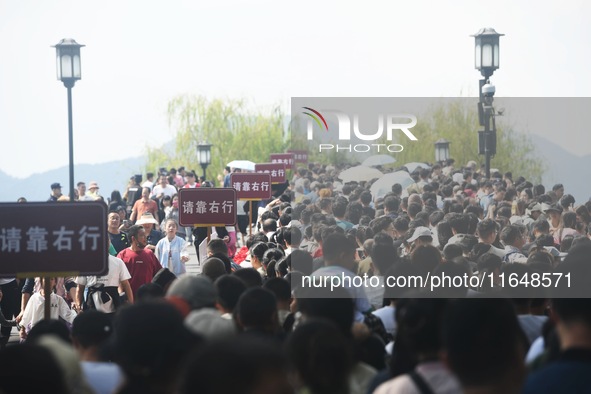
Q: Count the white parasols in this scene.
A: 5